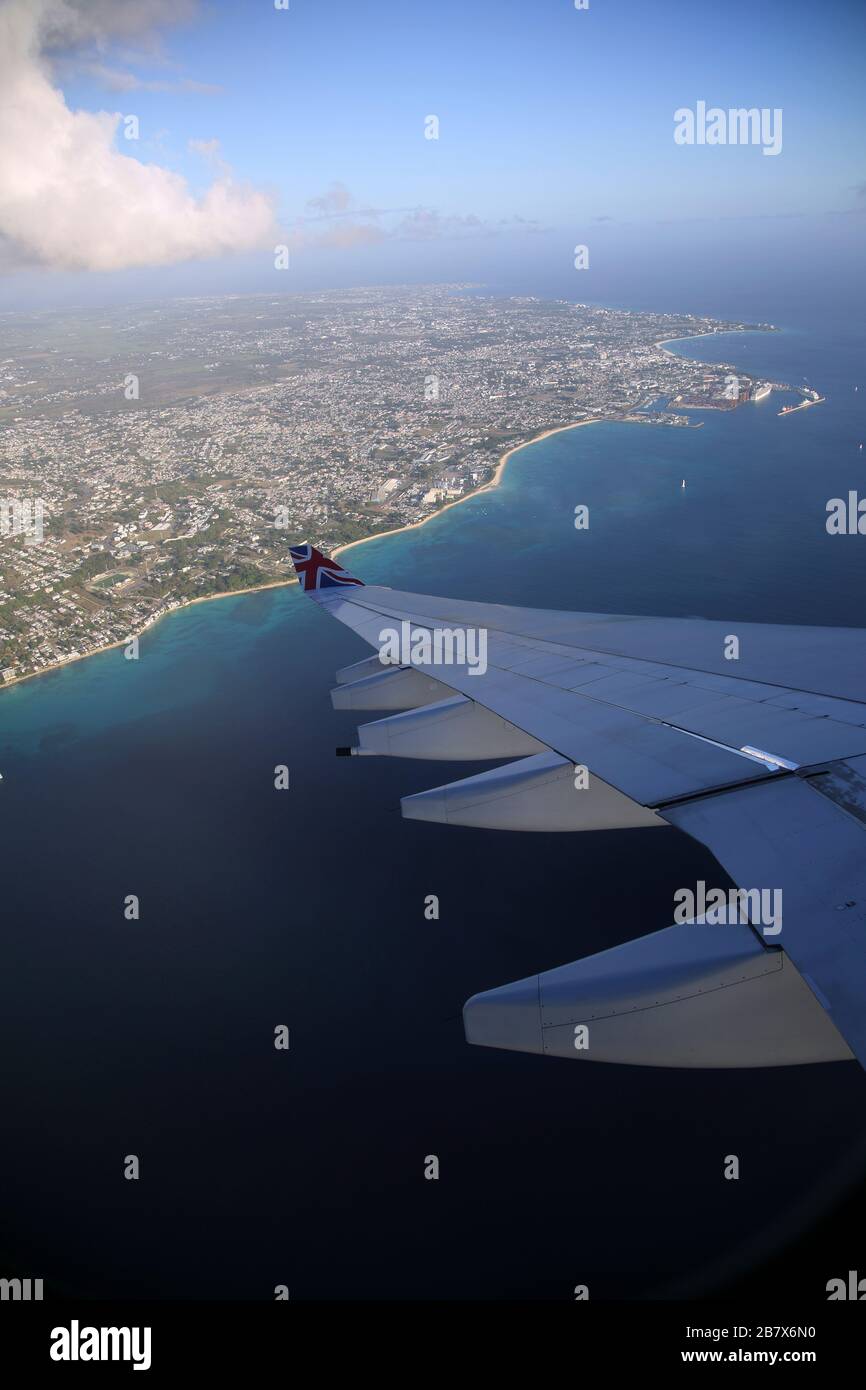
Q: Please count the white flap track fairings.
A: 5